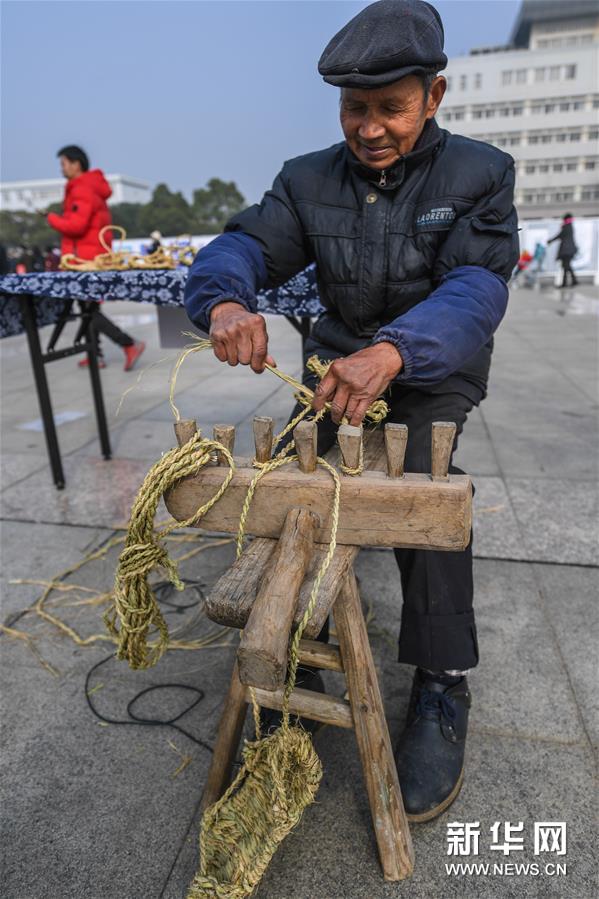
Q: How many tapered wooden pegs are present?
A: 7